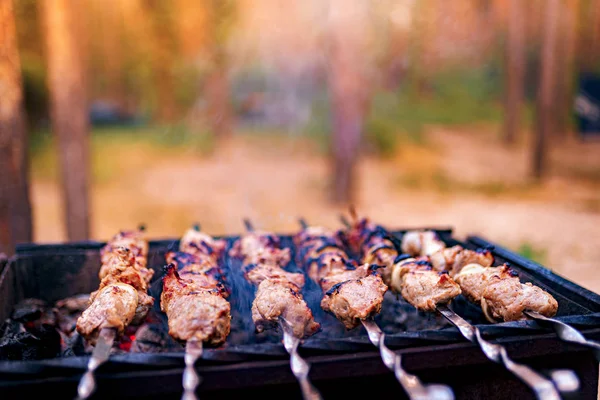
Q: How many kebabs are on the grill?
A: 6